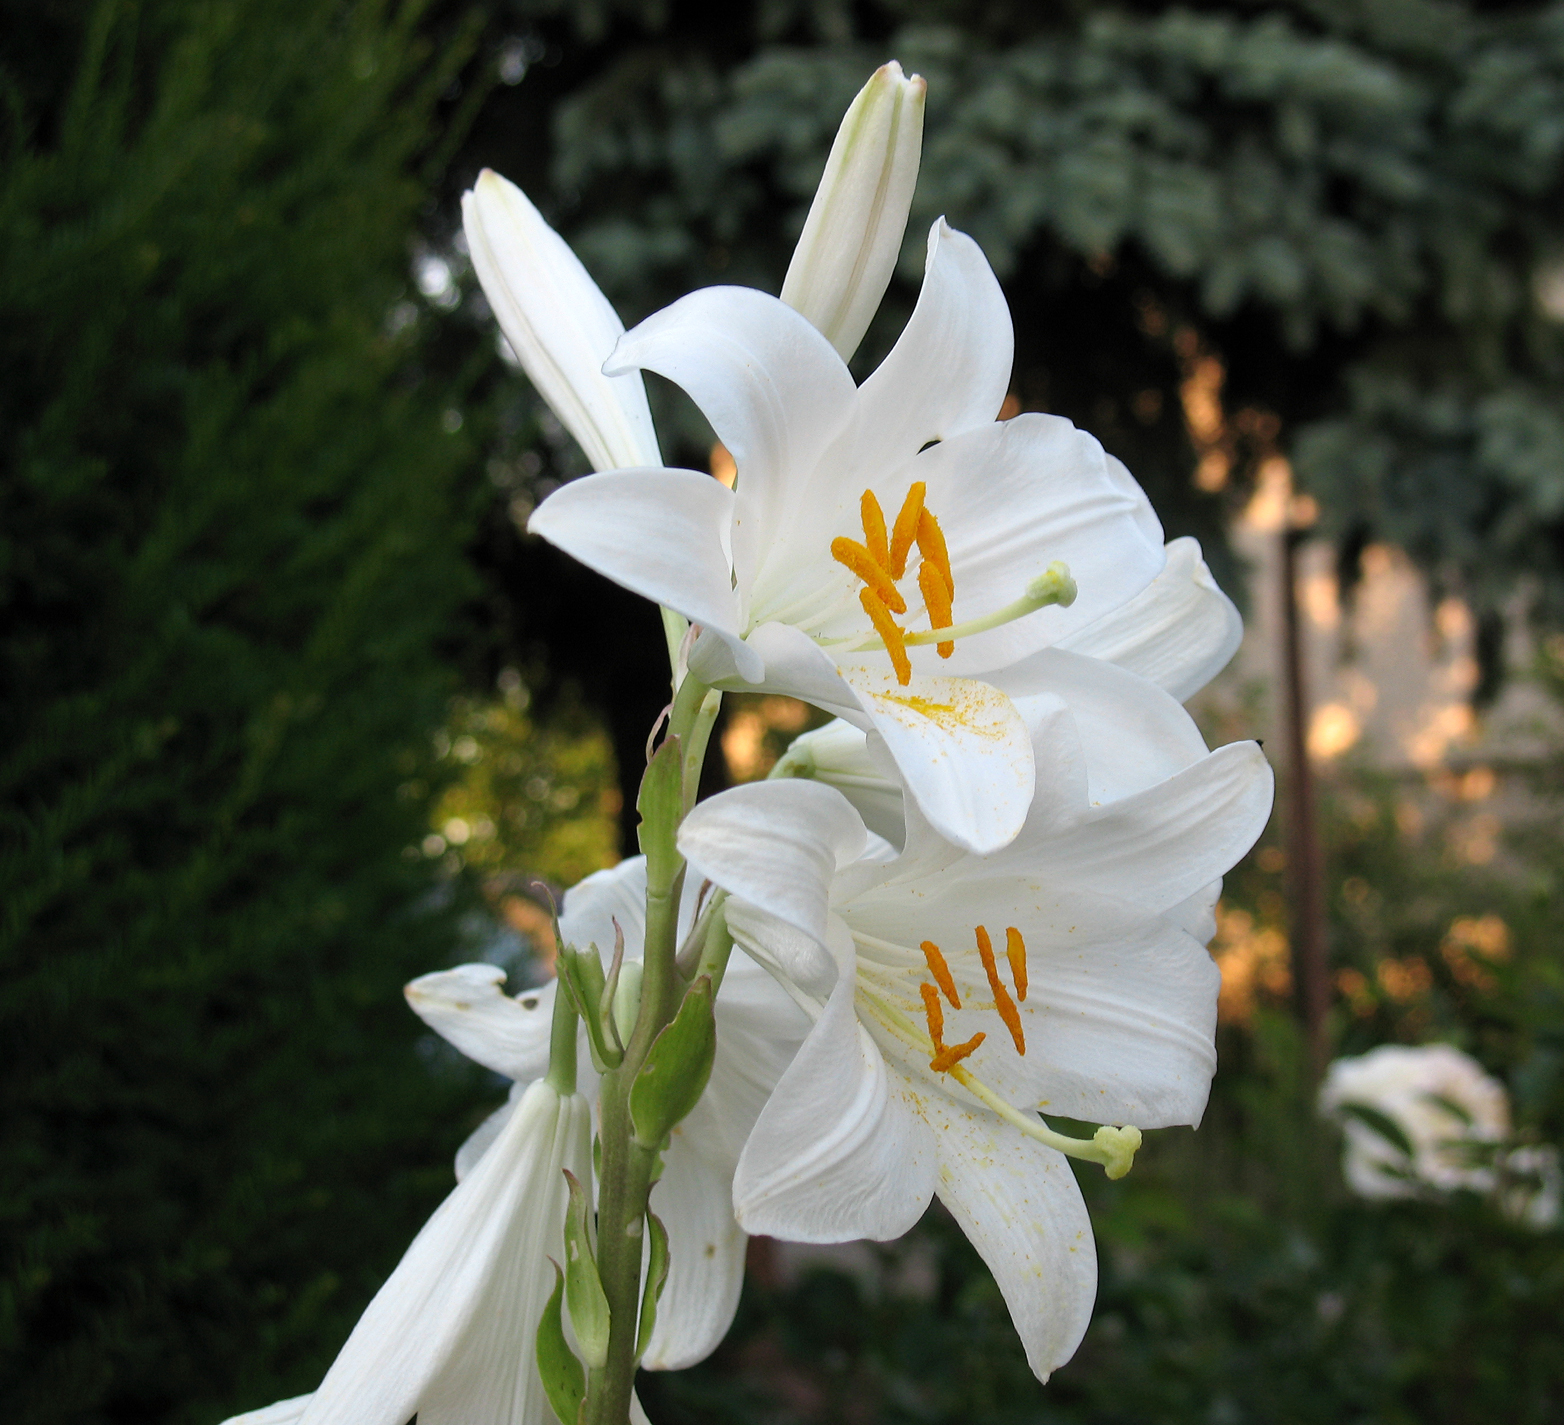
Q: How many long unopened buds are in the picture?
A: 2